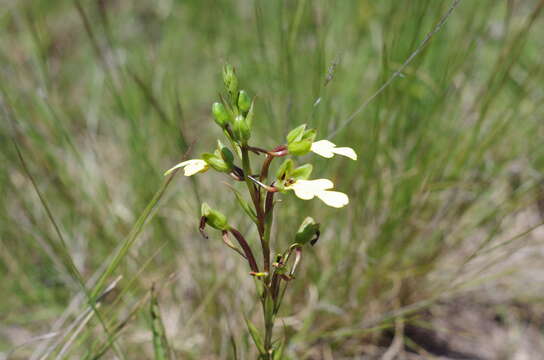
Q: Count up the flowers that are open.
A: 3